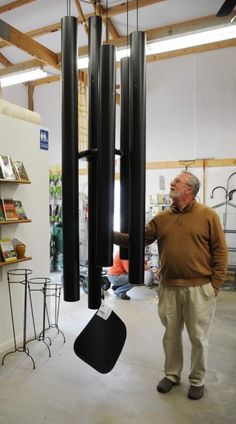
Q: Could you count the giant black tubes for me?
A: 5